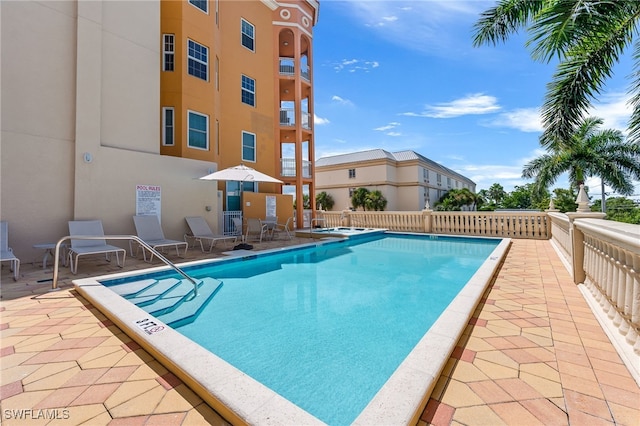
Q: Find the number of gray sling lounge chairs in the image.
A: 4